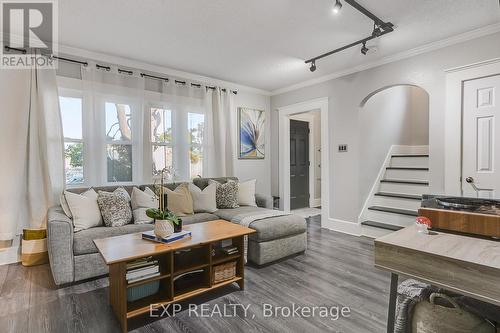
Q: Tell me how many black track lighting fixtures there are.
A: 4